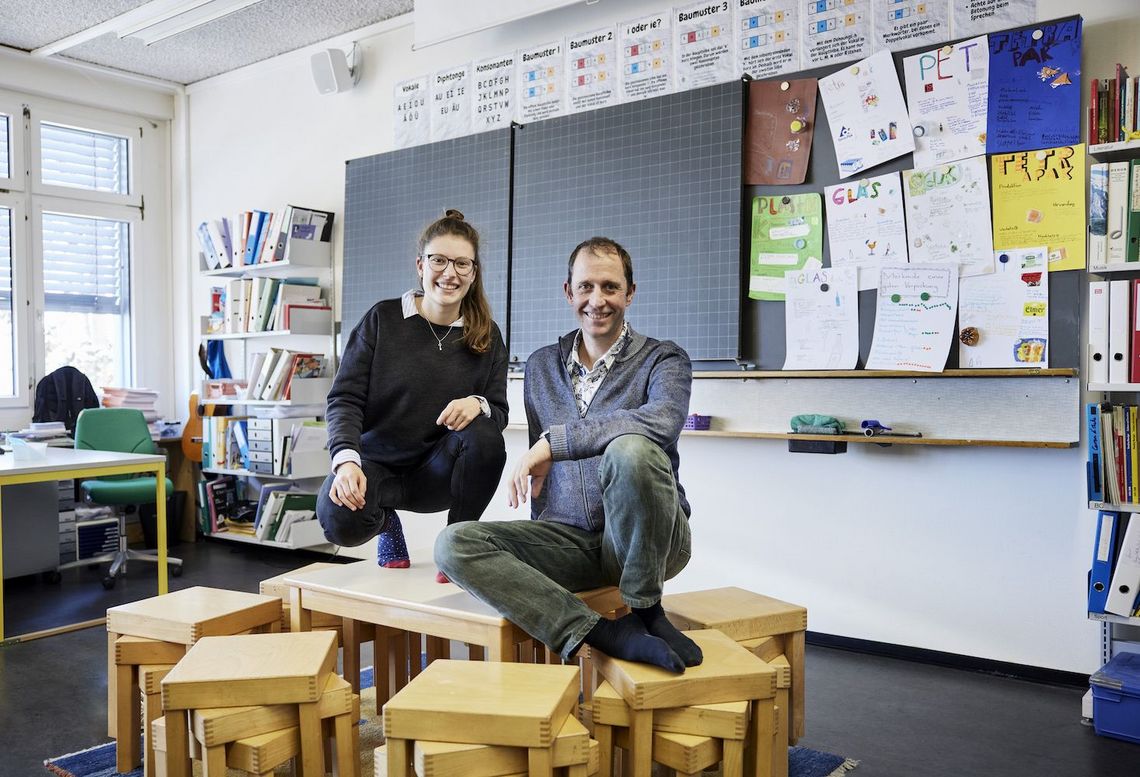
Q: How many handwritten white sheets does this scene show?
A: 7